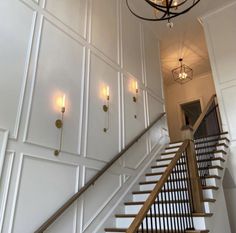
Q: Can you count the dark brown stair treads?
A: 11